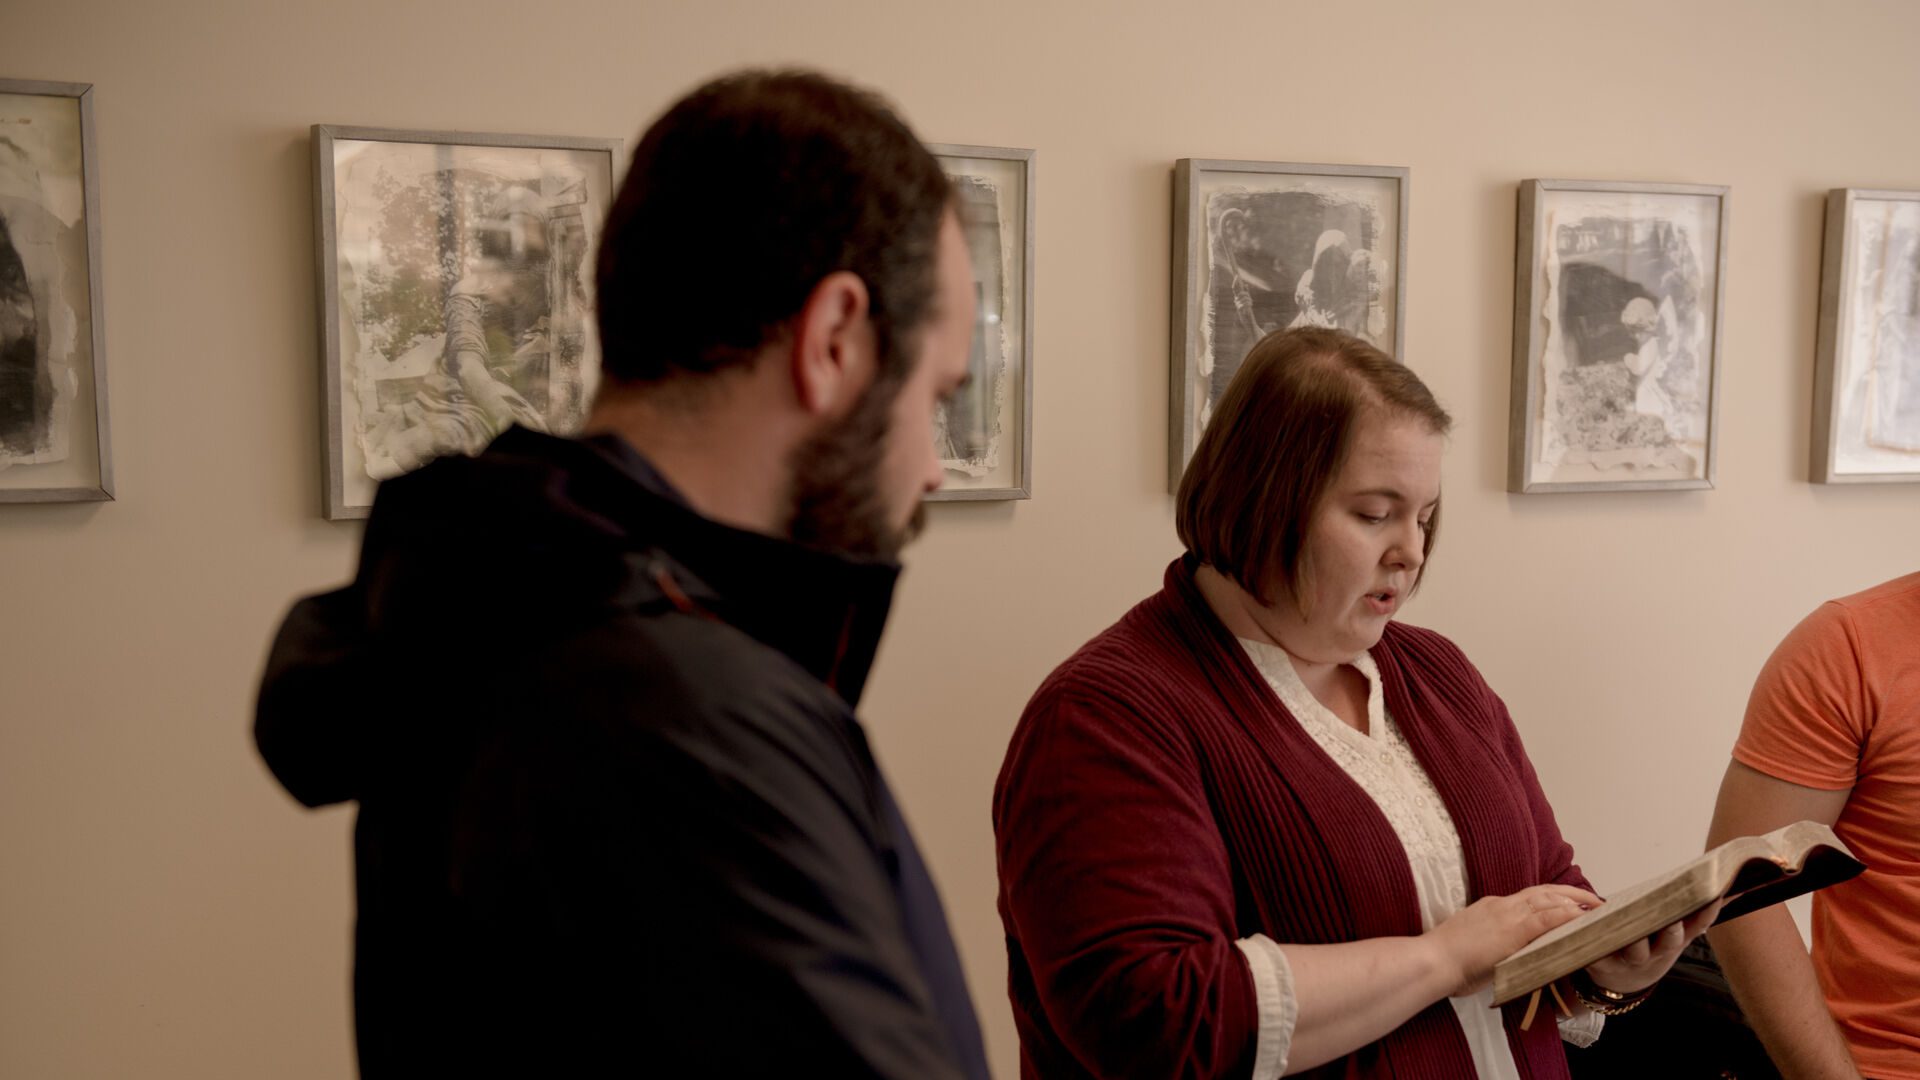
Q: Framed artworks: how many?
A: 6